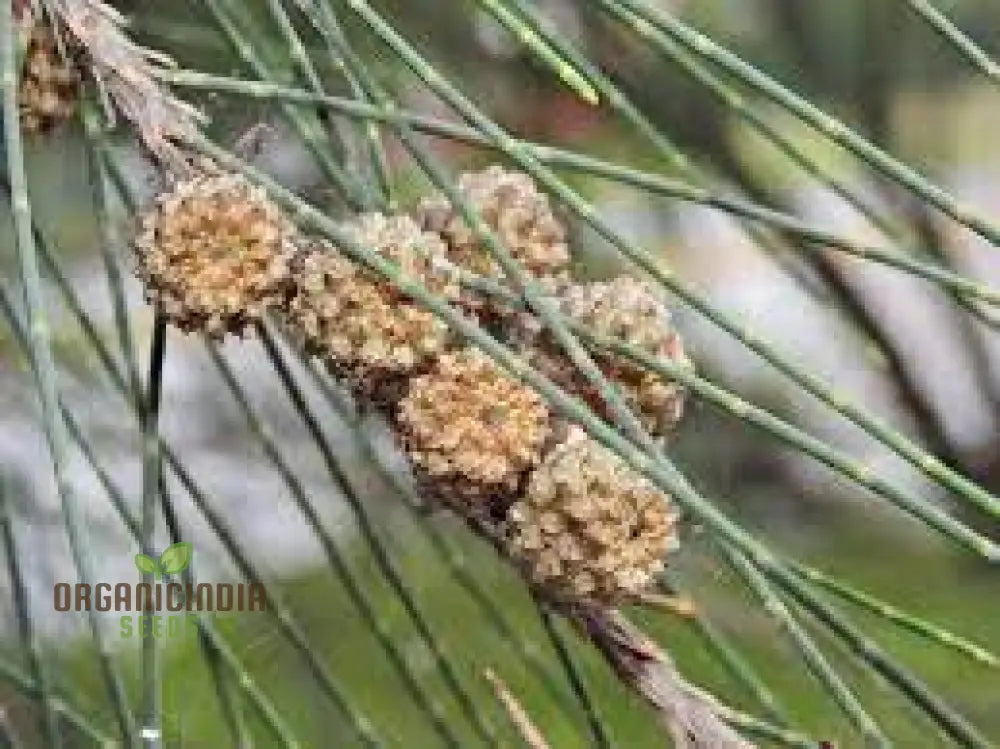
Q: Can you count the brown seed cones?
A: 7